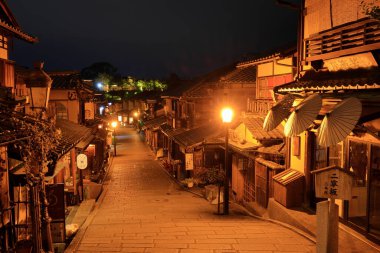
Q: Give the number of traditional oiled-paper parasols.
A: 3